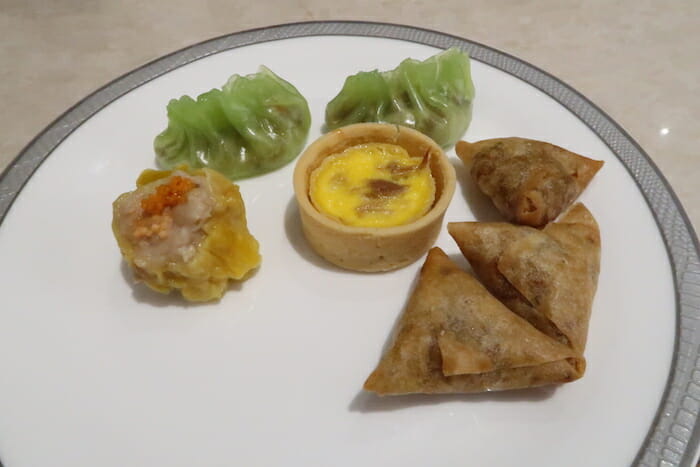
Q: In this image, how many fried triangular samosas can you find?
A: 3